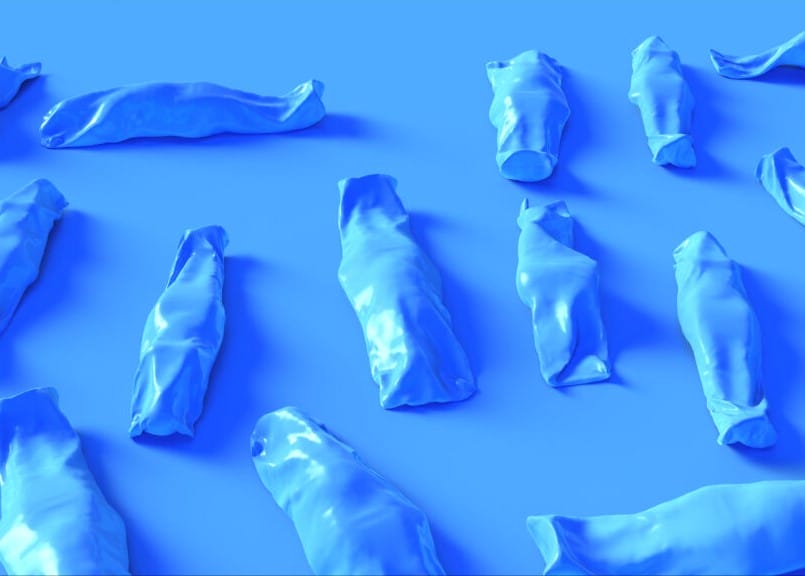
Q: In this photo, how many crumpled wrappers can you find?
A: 14